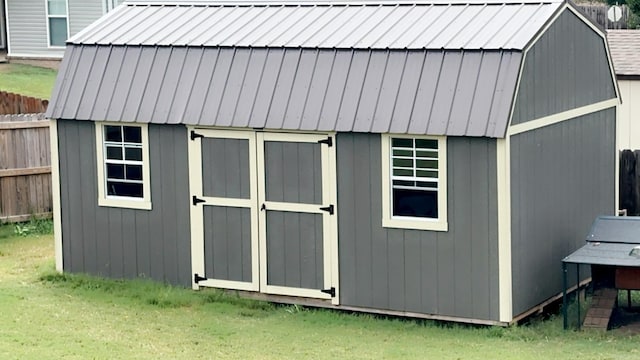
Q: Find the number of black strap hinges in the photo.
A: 6